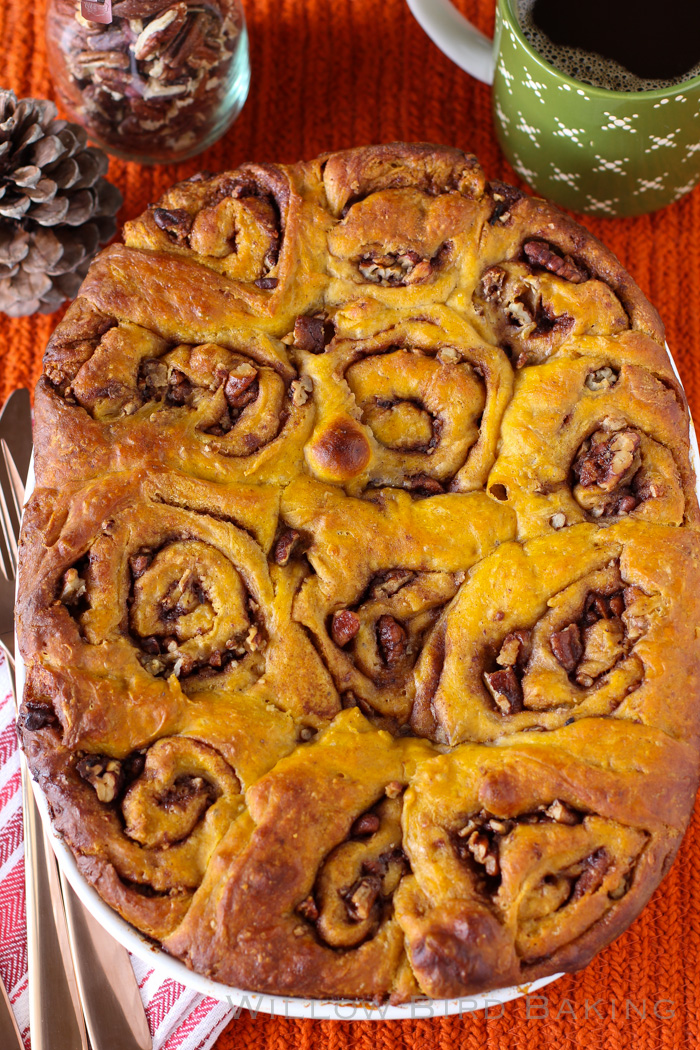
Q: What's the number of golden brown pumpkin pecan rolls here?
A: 12